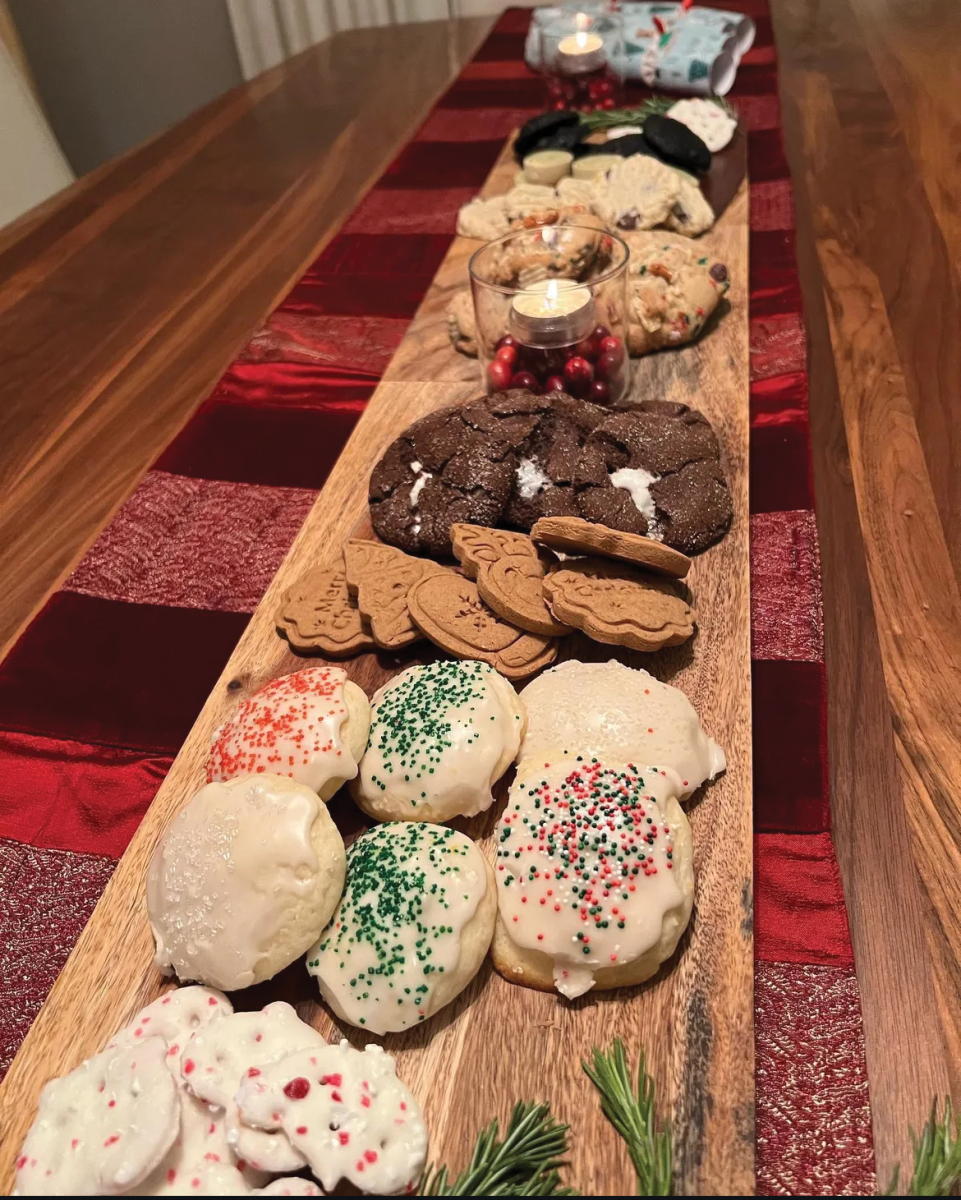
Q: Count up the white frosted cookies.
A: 6